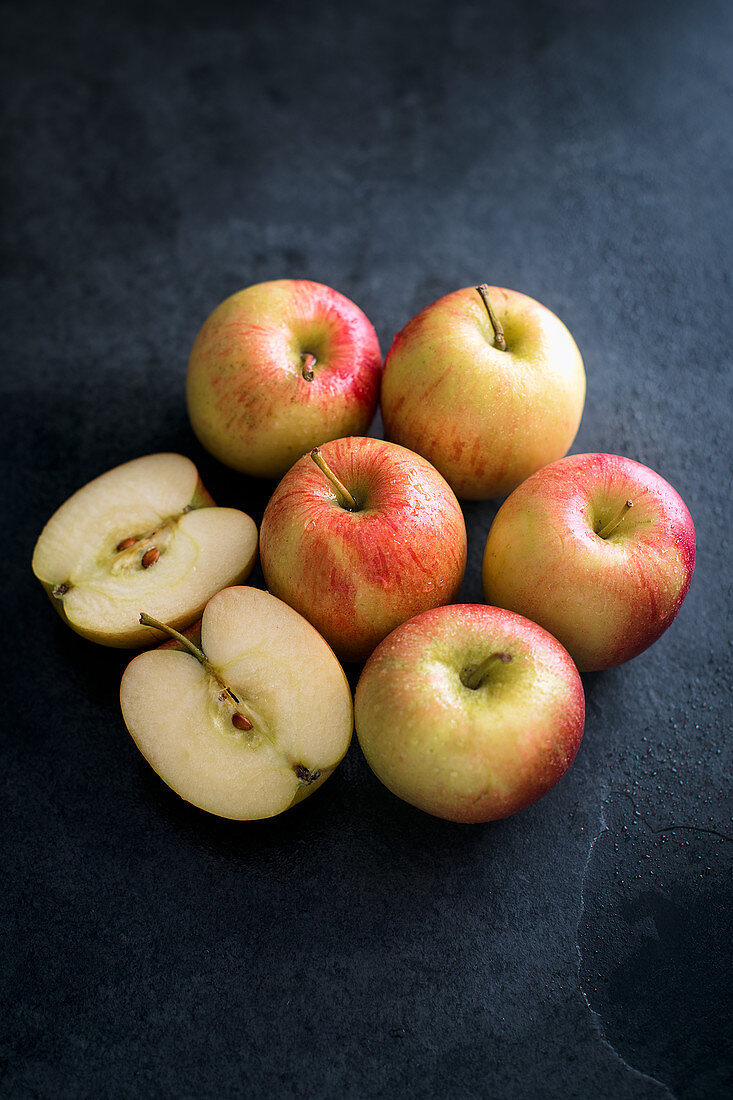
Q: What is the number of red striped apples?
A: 5